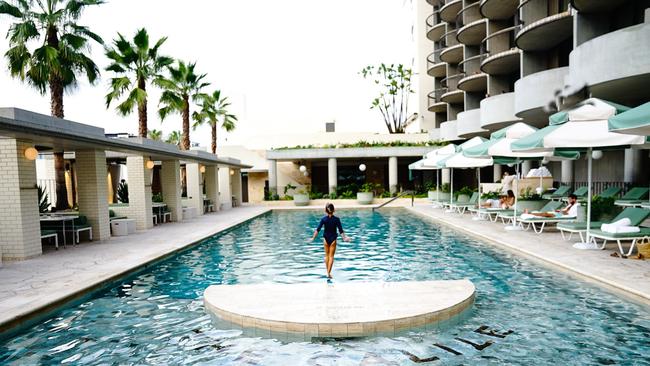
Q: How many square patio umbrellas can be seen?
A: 6